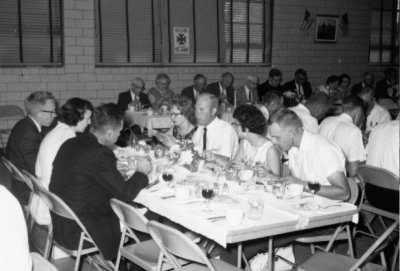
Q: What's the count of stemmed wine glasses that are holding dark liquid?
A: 3